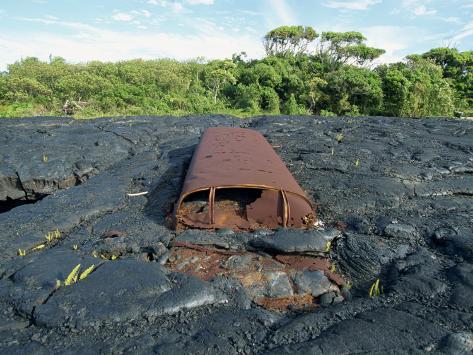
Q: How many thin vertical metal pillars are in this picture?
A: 2